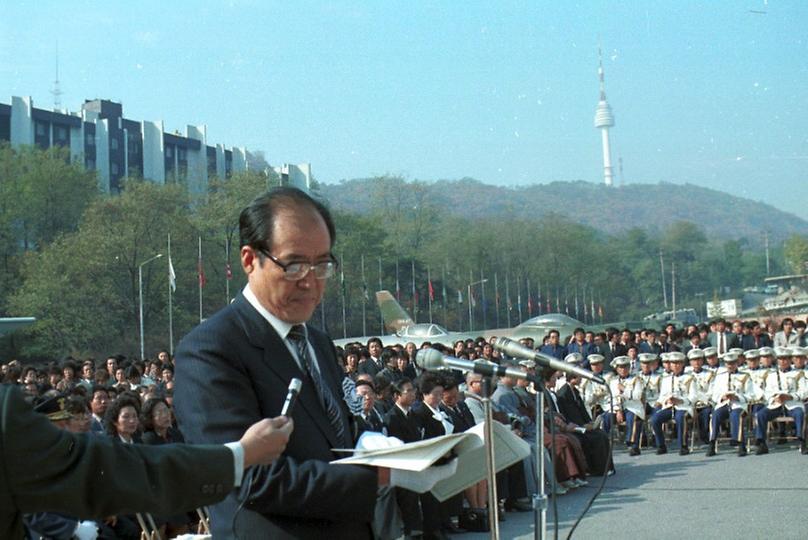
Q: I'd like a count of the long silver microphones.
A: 2